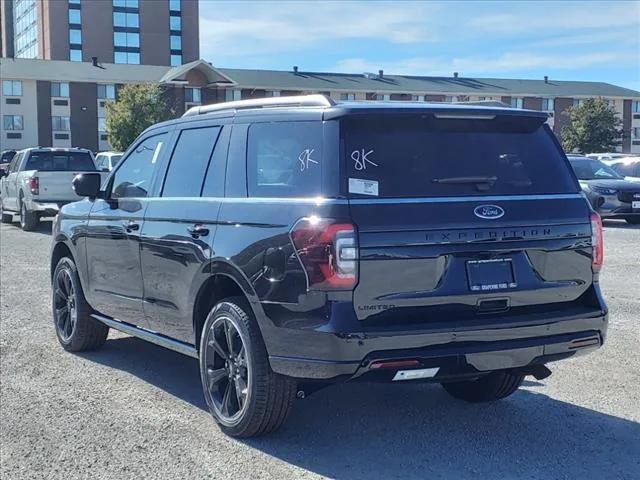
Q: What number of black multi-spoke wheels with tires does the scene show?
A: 2